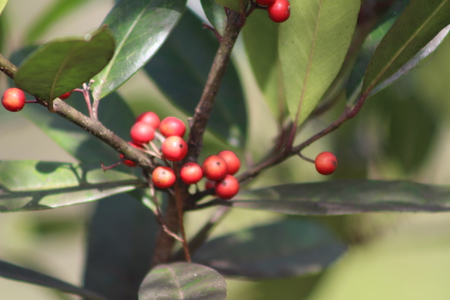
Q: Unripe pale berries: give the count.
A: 0